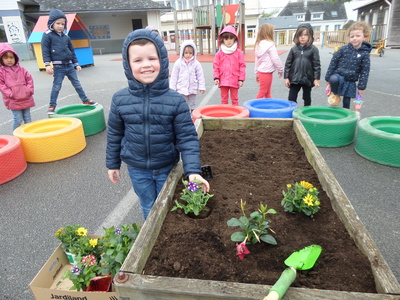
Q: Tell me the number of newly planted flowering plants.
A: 3